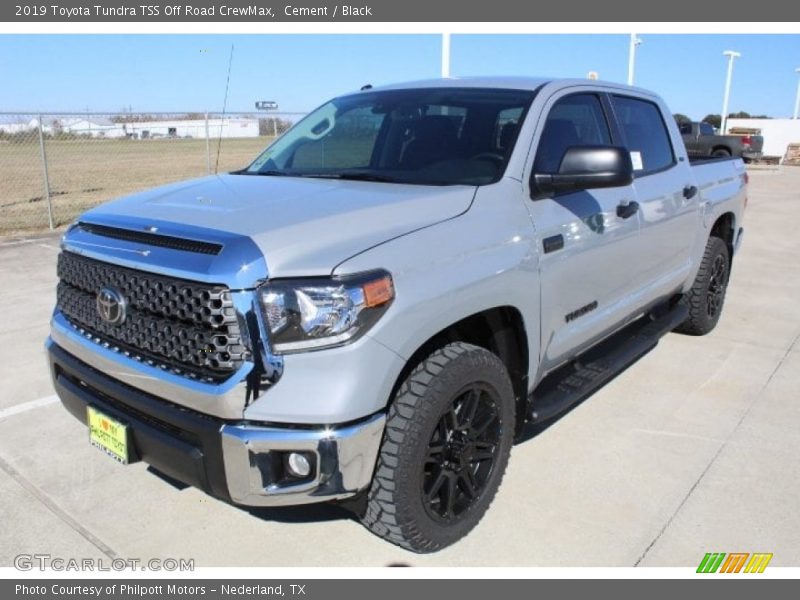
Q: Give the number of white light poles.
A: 4